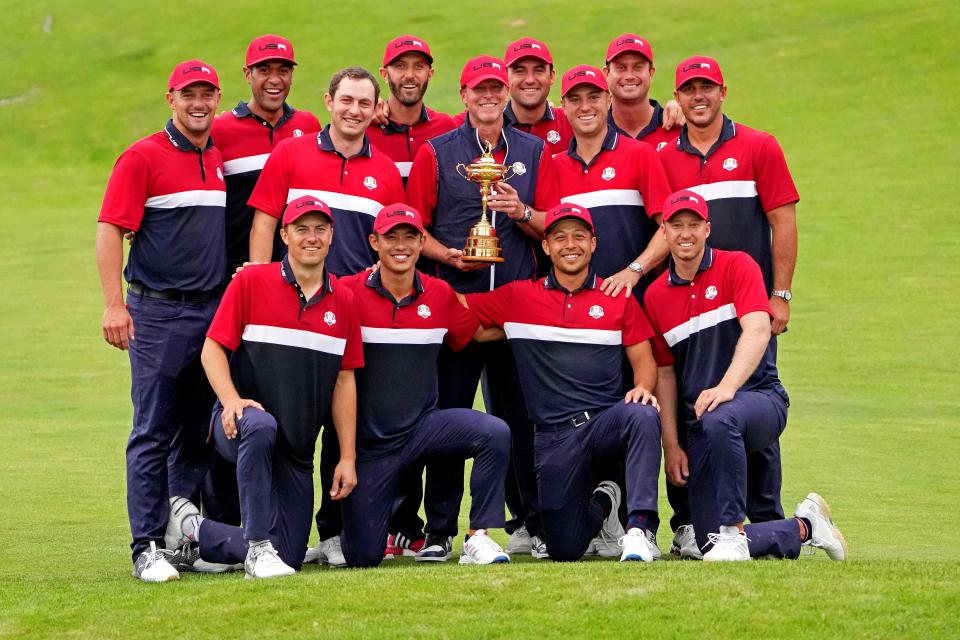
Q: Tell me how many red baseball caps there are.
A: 12